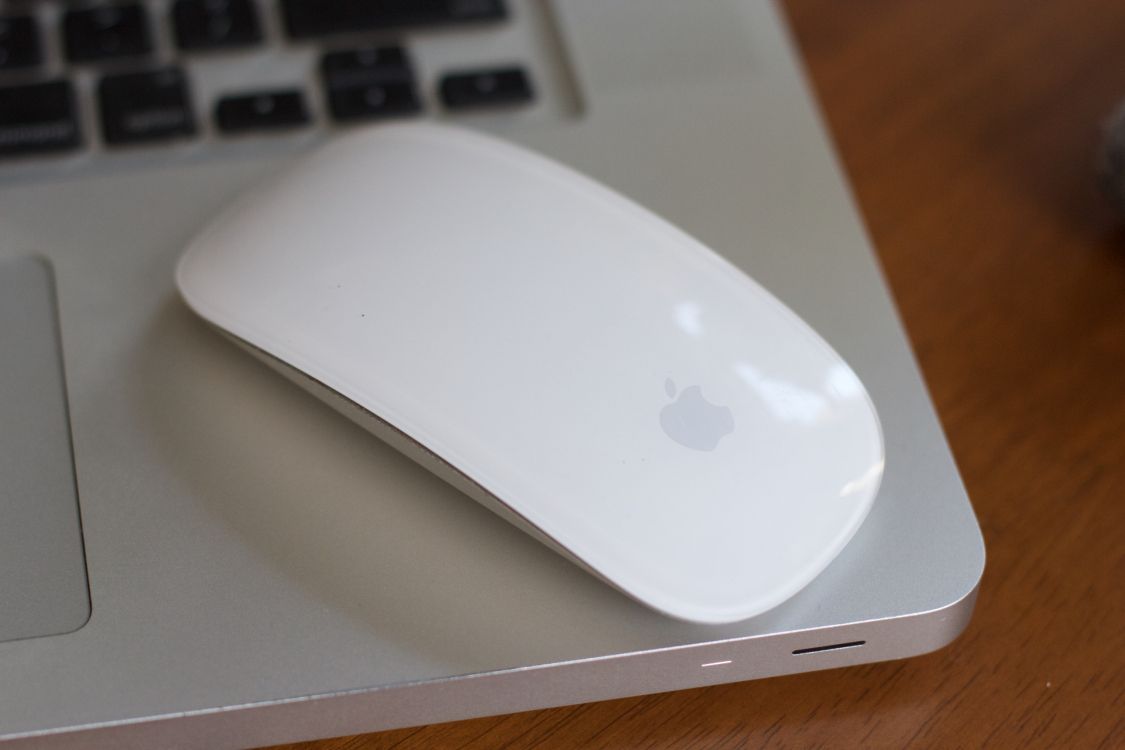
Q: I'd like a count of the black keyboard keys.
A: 10